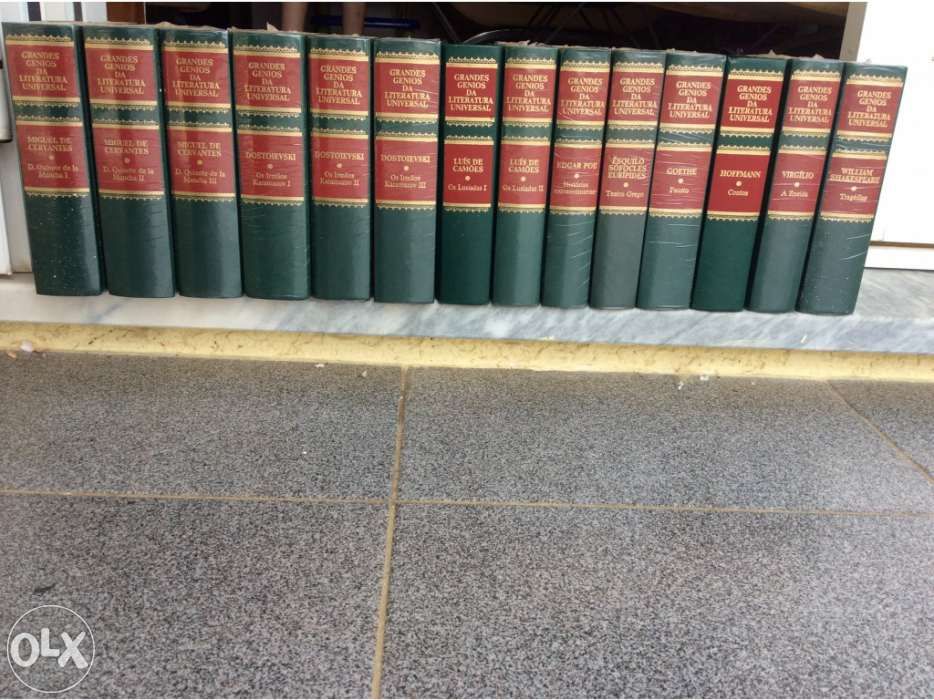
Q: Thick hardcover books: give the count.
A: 14